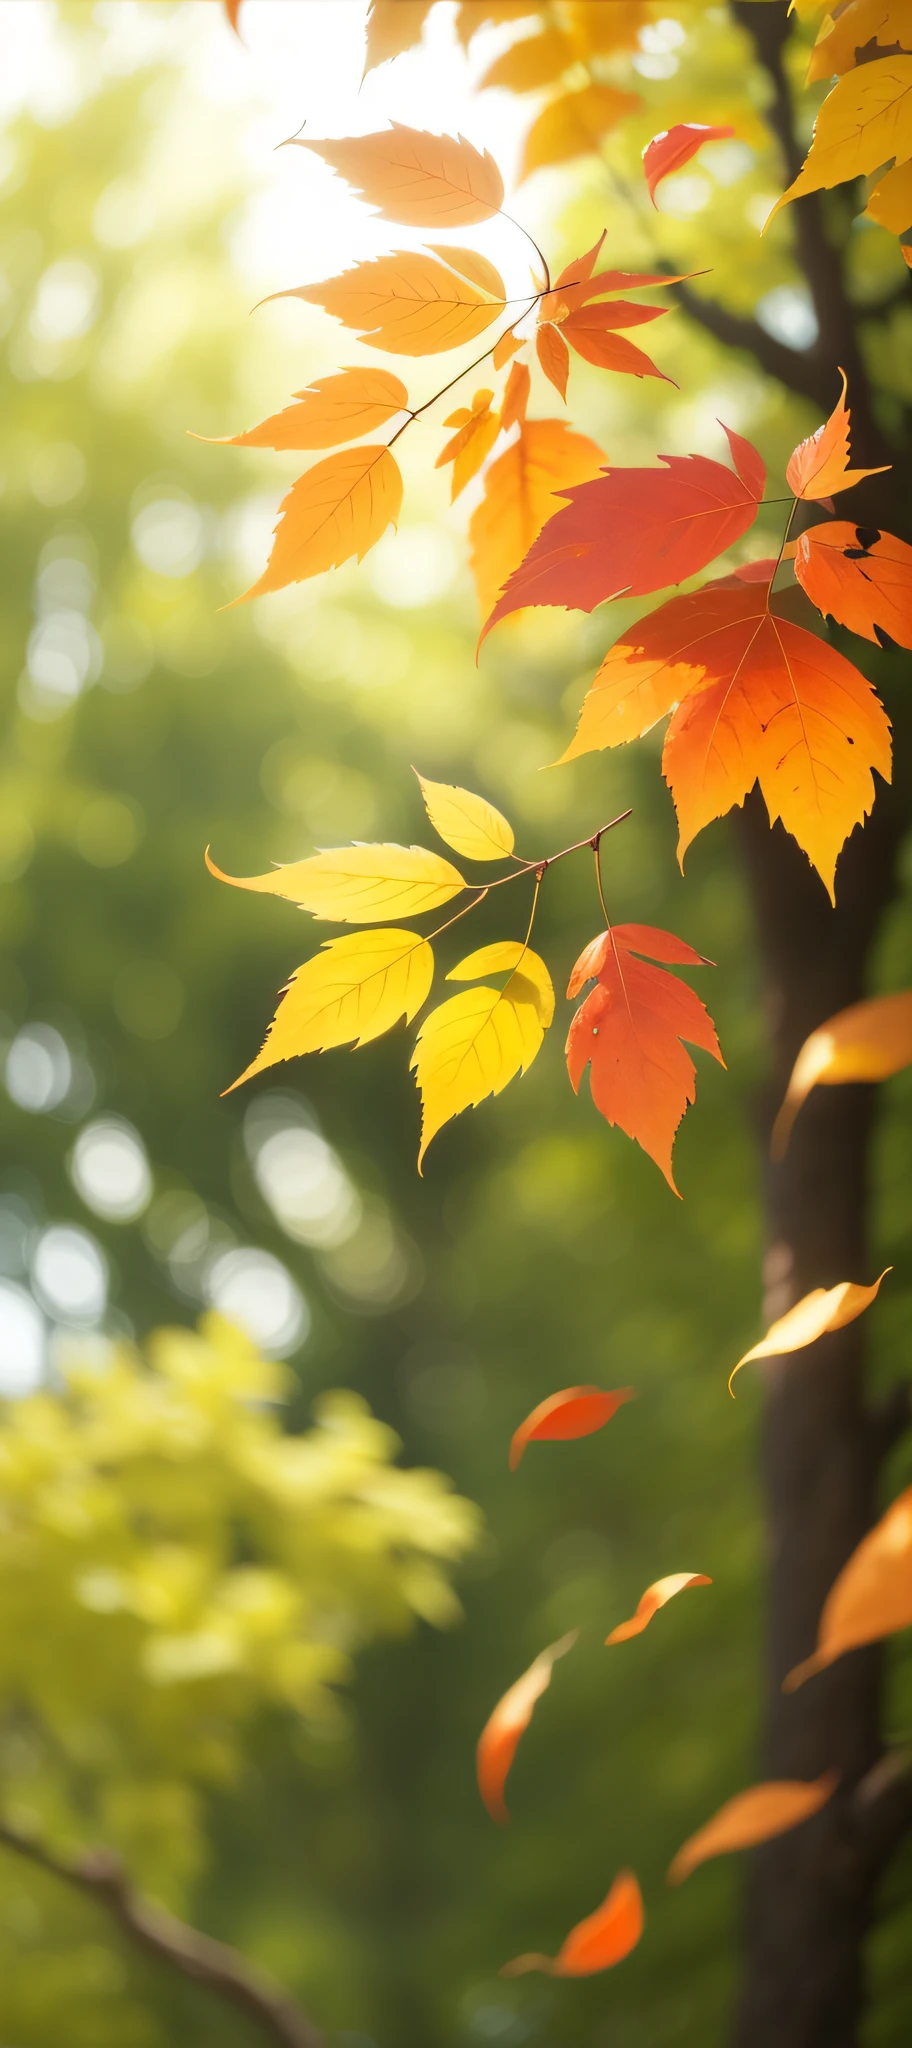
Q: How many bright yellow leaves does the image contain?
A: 4